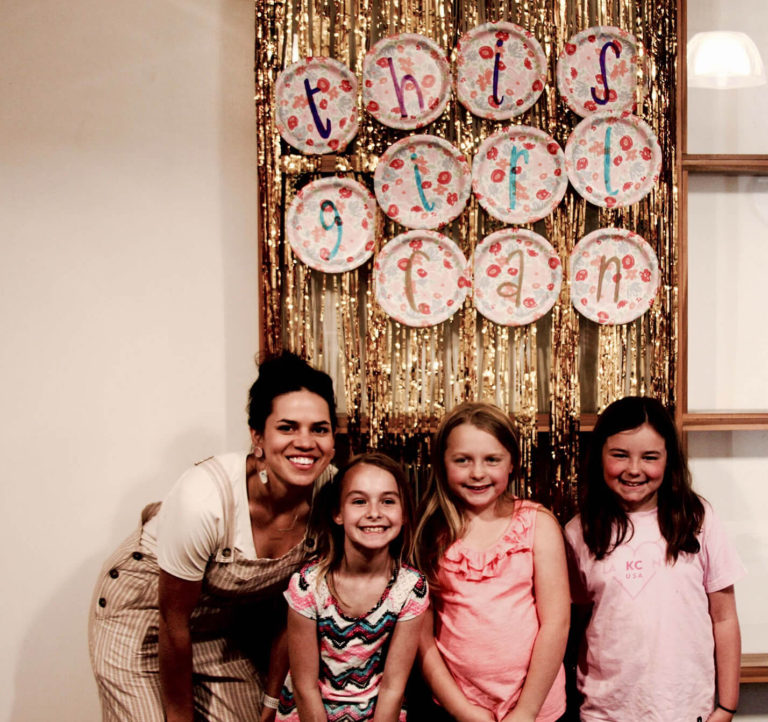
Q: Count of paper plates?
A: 11